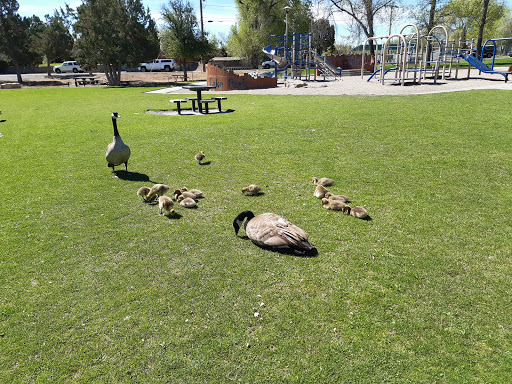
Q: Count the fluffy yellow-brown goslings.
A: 13